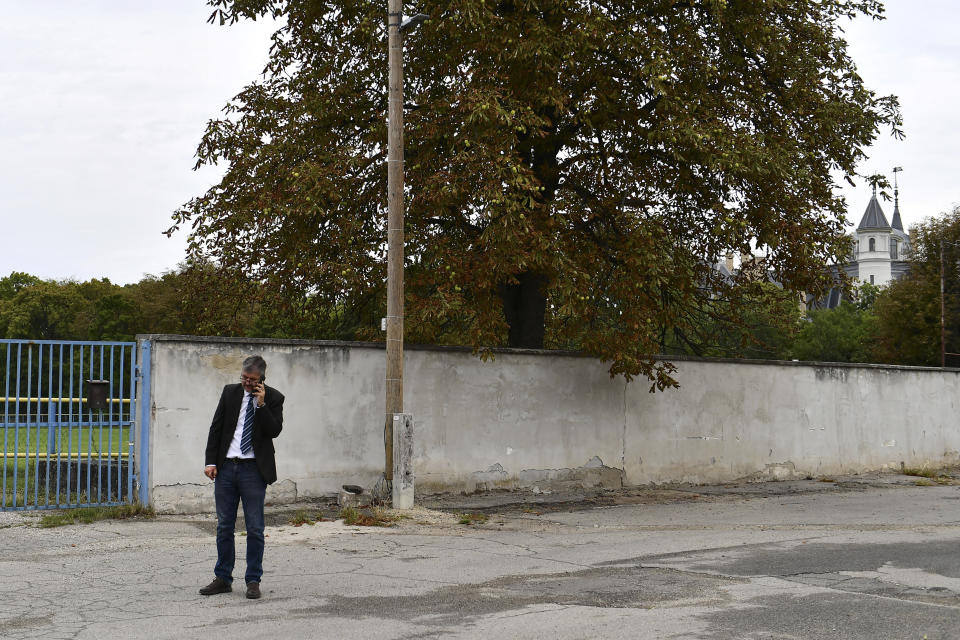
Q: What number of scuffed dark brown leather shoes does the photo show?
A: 2